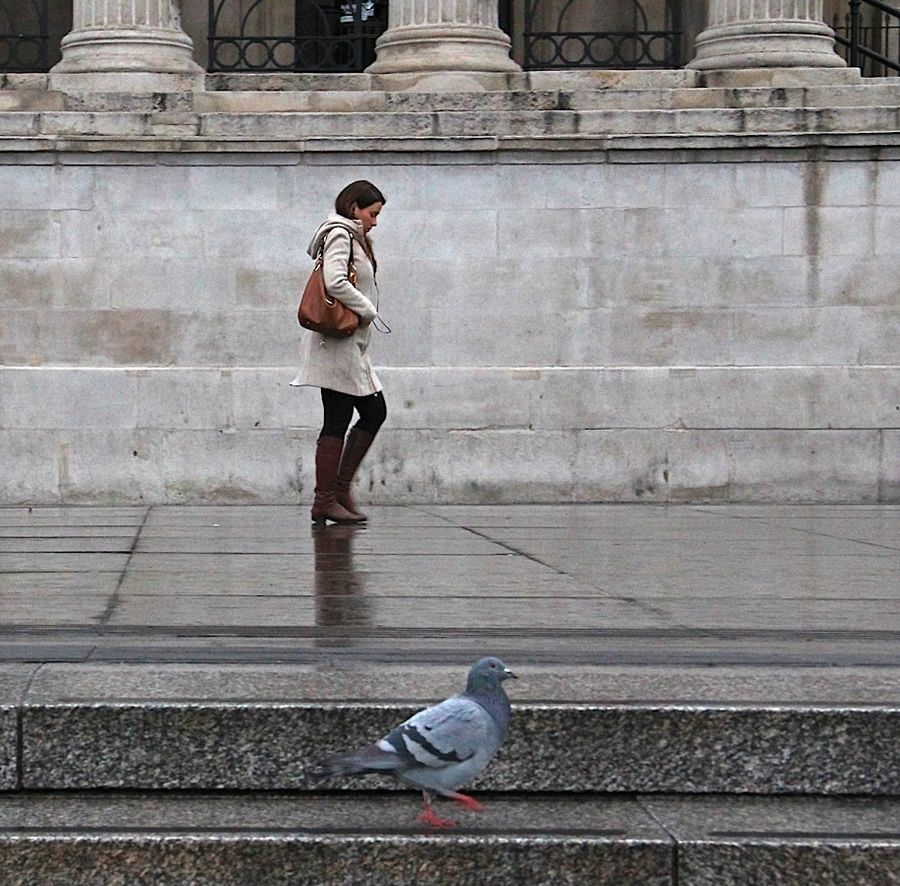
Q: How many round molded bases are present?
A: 3